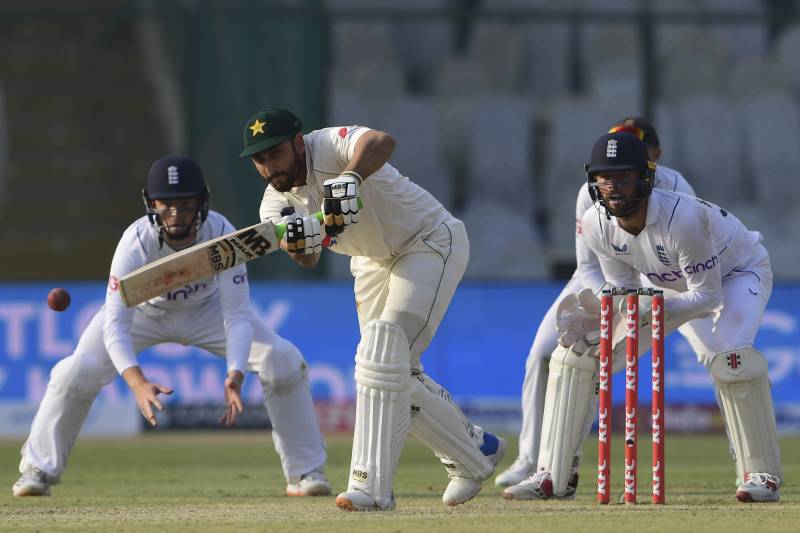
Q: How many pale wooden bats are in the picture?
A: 1